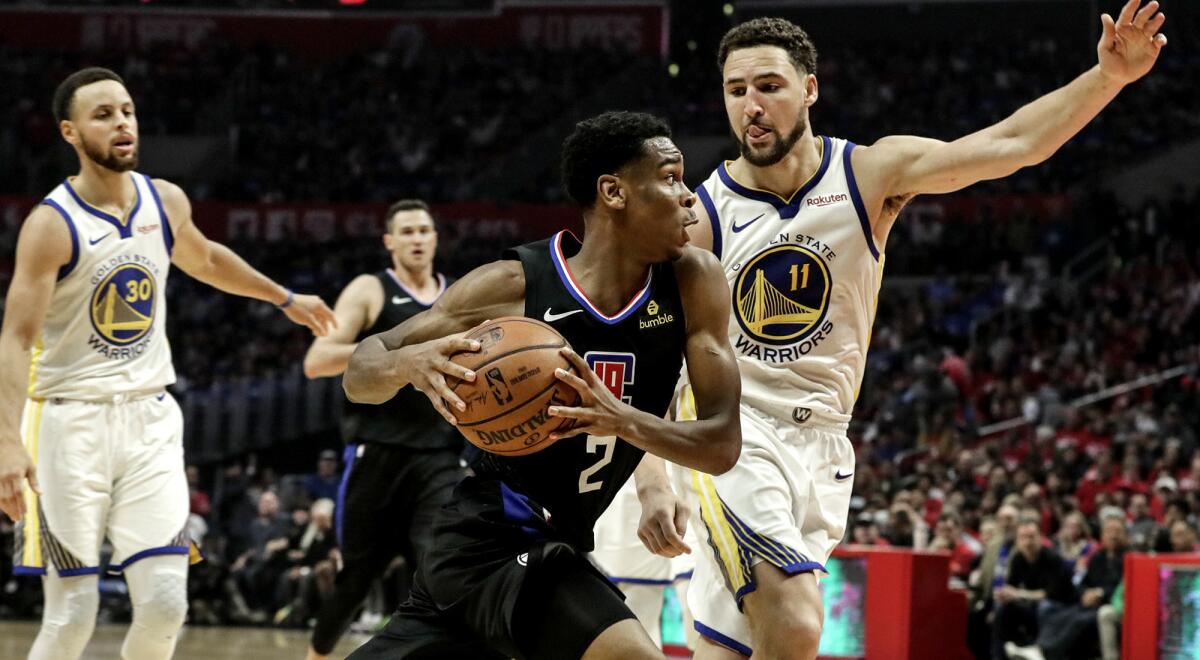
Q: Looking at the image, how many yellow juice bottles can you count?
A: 0